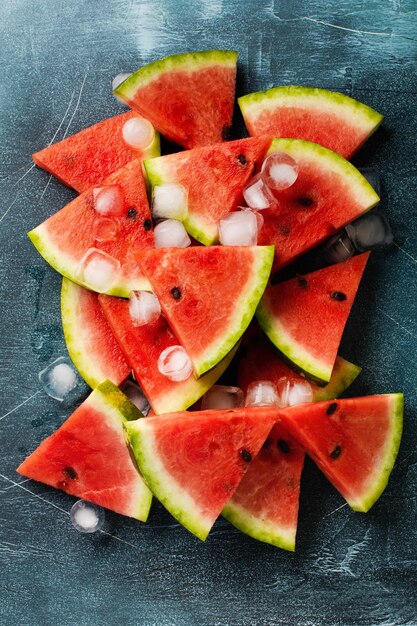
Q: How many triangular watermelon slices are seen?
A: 15